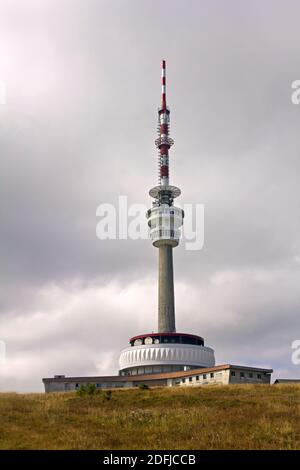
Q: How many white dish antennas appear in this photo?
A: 3